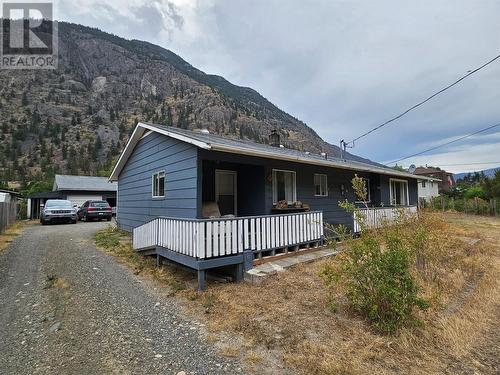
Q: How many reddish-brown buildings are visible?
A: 1